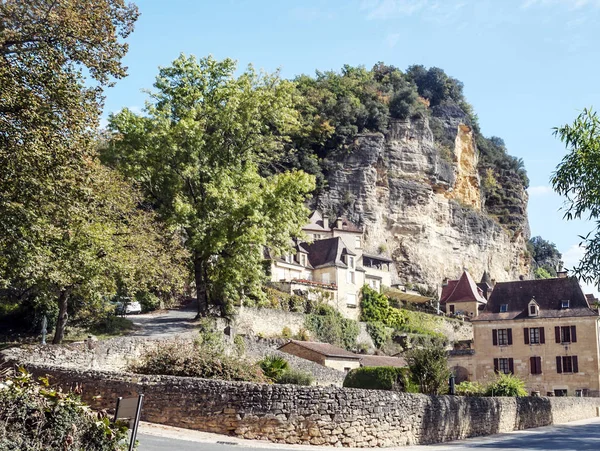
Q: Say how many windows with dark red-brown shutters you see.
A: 6